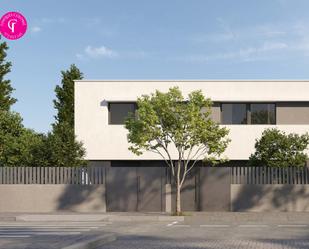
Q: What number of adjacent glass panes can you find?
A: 2